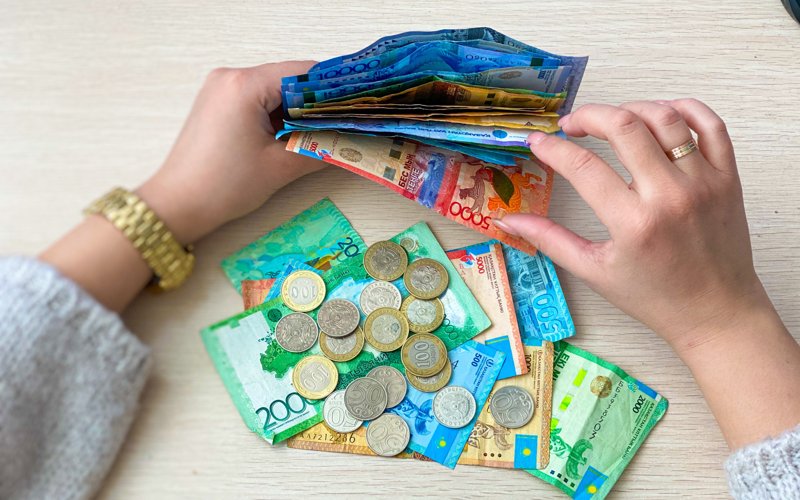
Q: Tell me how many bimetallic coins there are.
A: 9